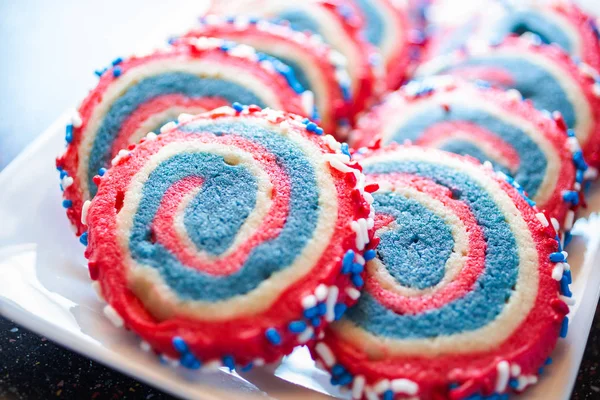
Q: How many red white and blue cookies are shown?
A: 9